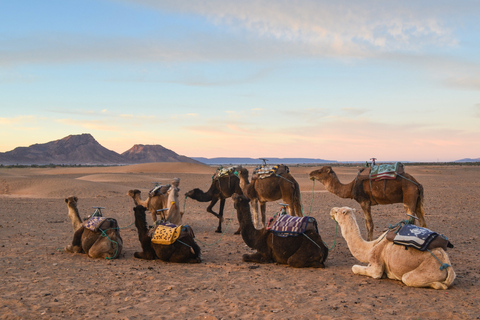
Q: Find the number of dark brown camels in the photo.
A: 3